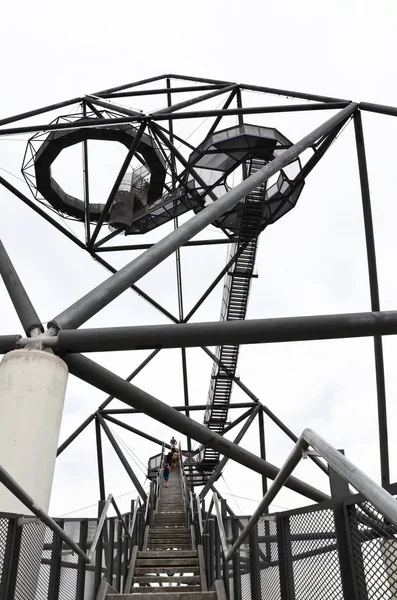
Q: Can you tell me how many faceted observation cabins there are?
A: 2